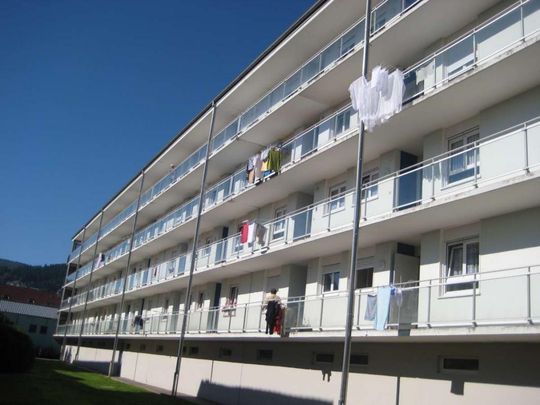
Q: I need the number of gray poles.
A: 5